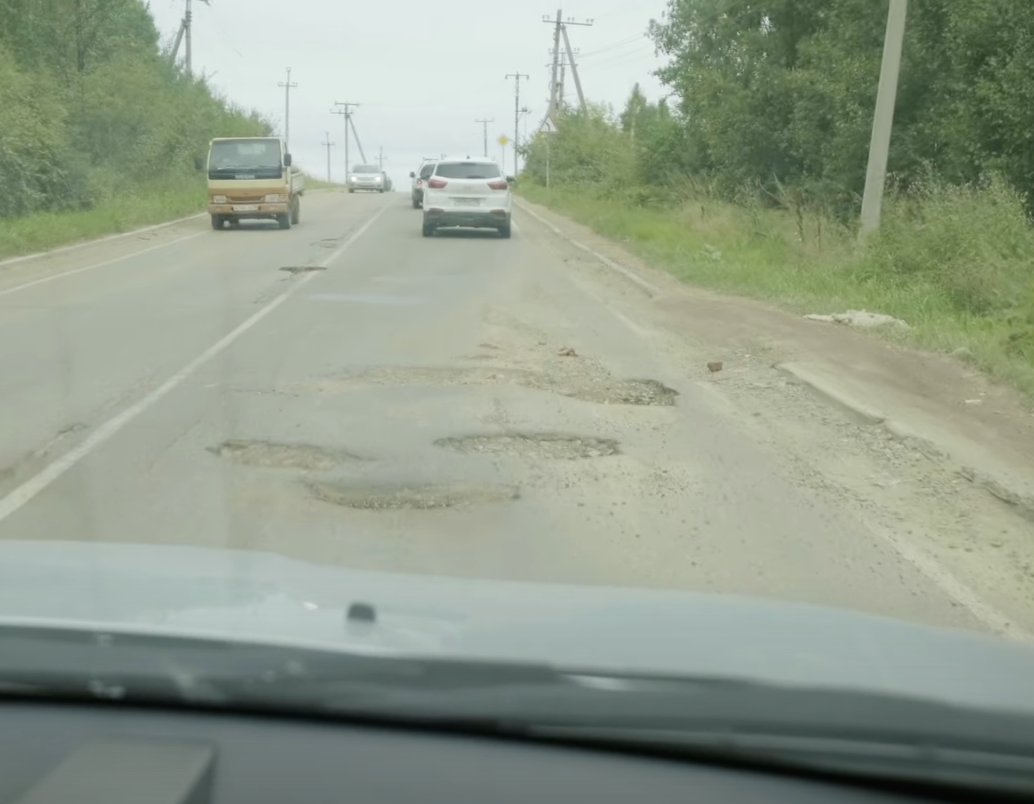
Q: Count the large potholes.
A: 4